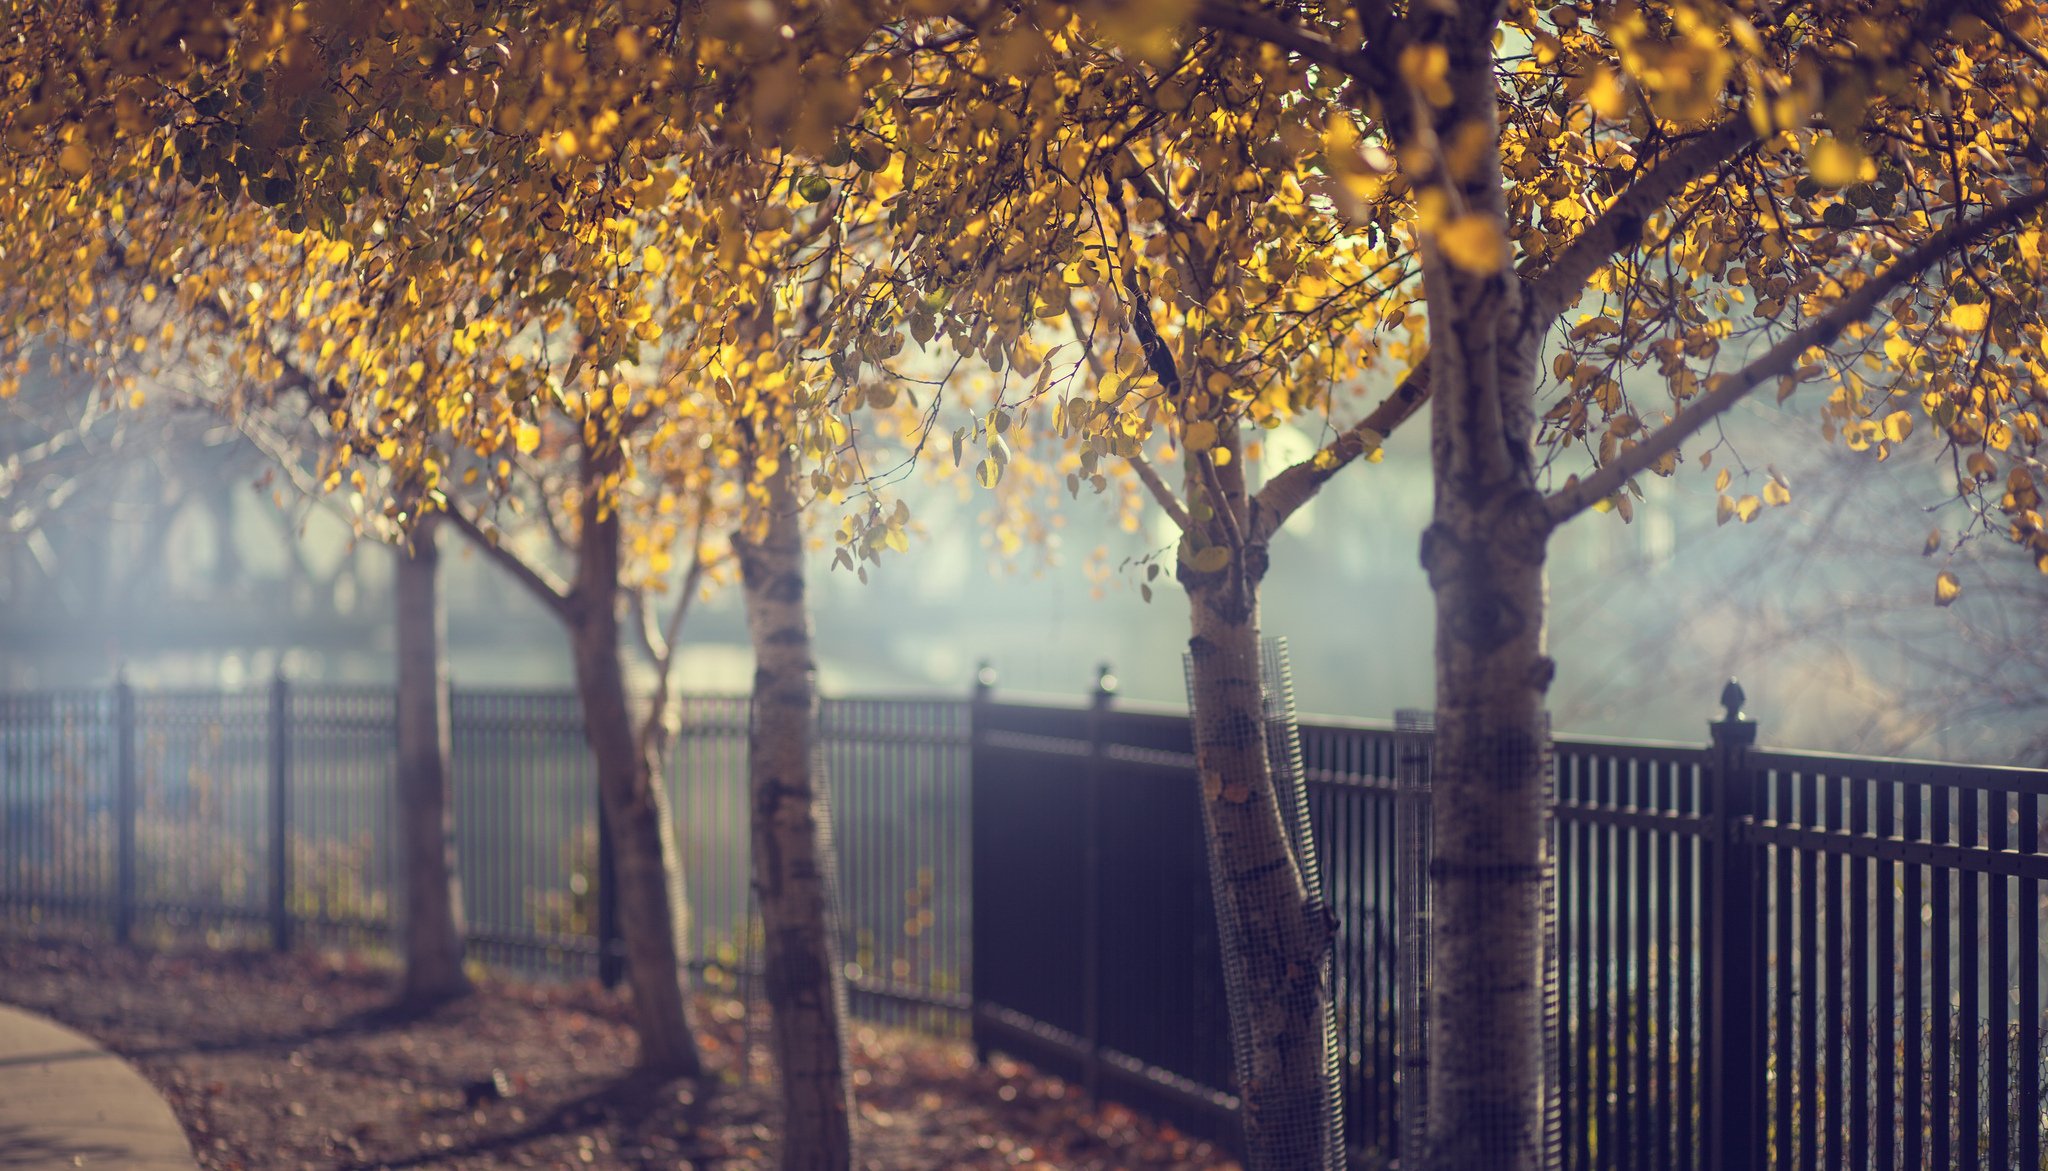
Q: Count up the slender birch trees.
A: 5